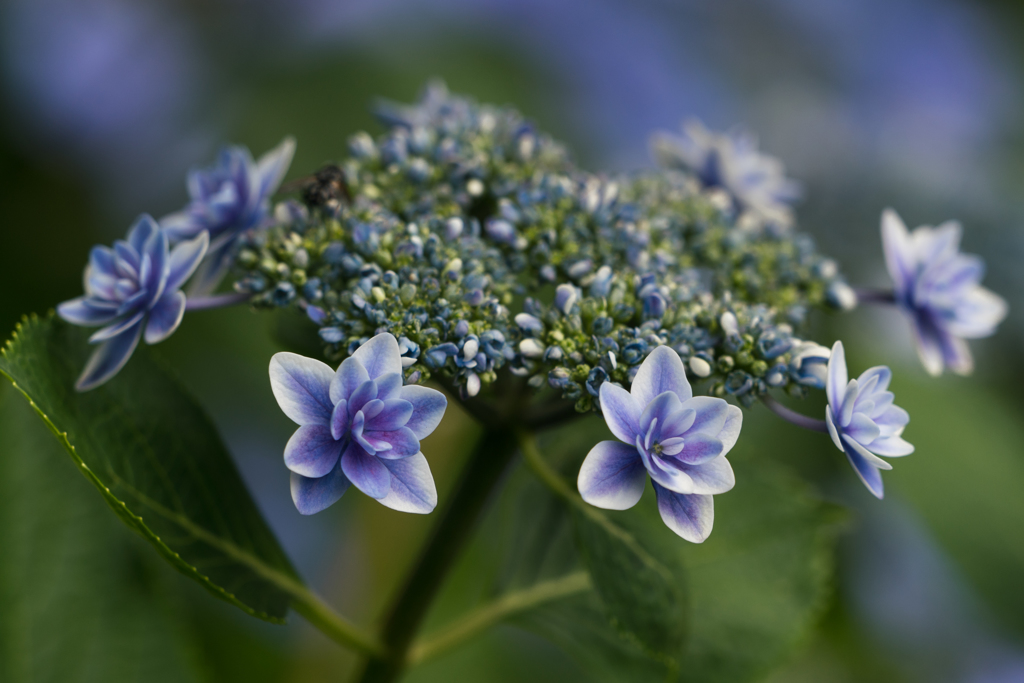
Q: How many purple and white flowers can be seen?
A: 7